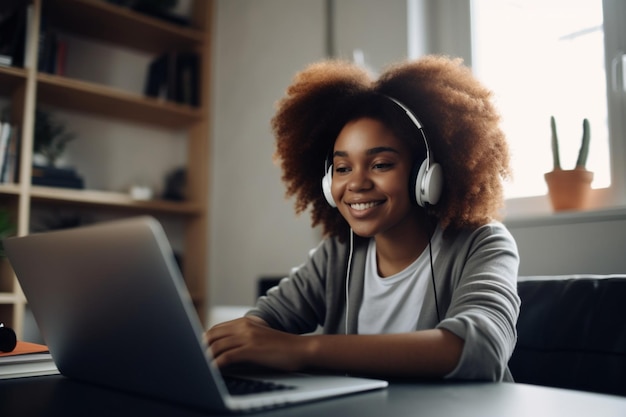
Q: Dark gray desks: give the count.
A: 1